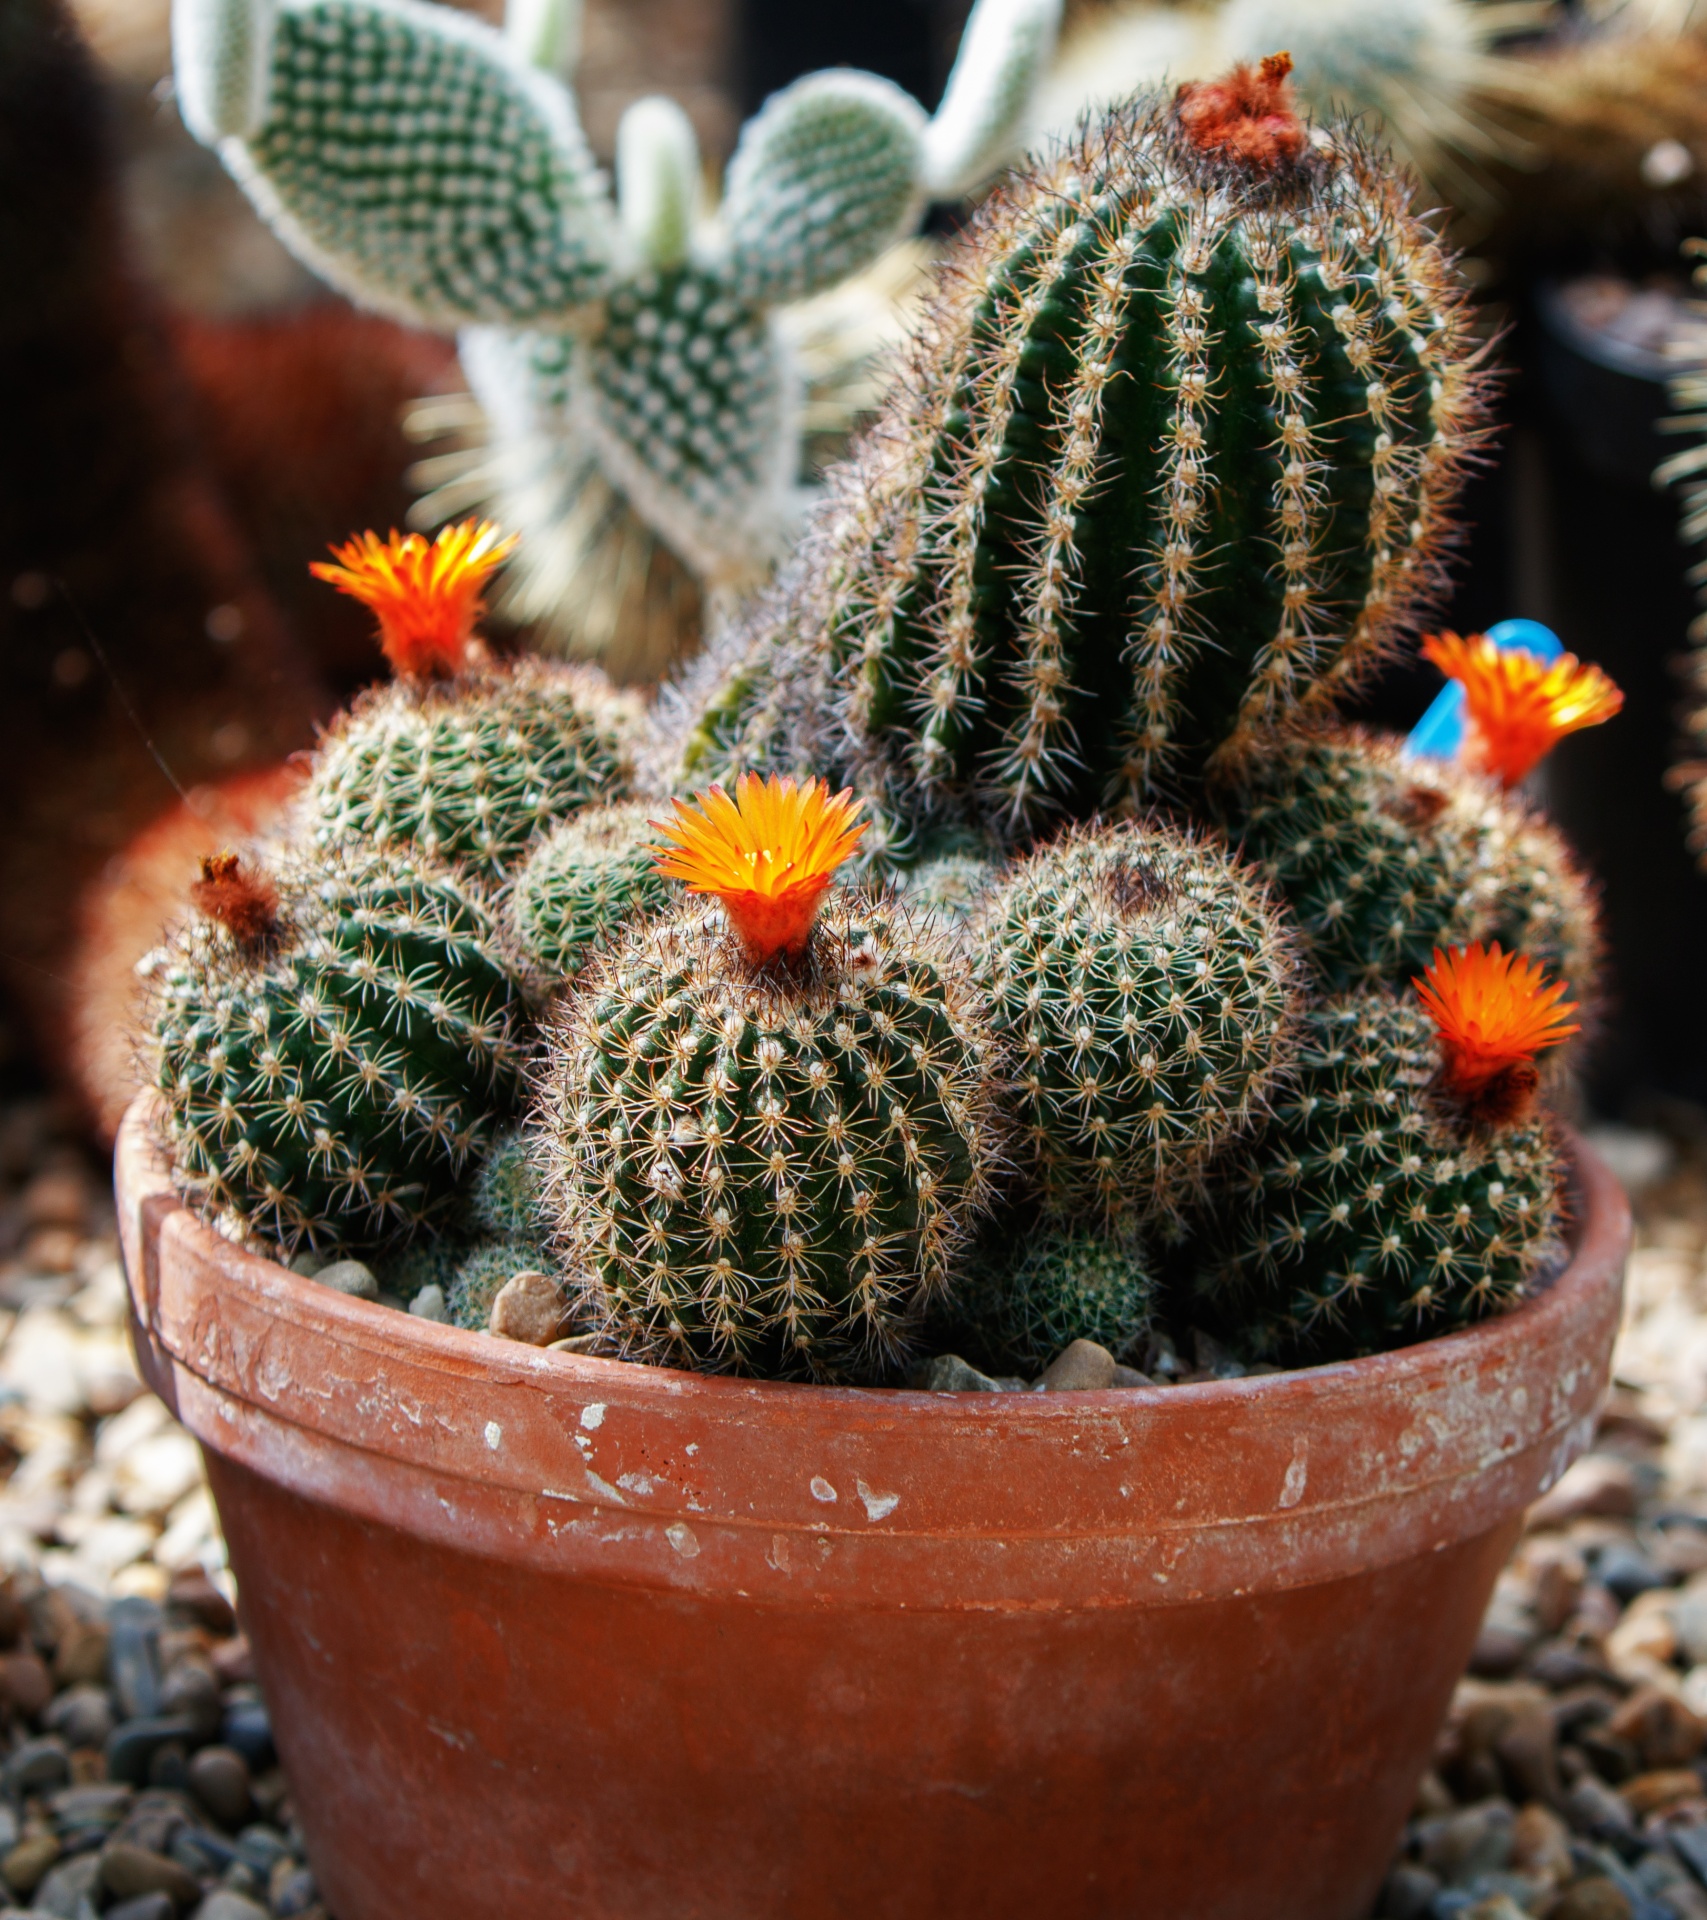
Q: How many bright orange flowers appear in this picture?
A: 4